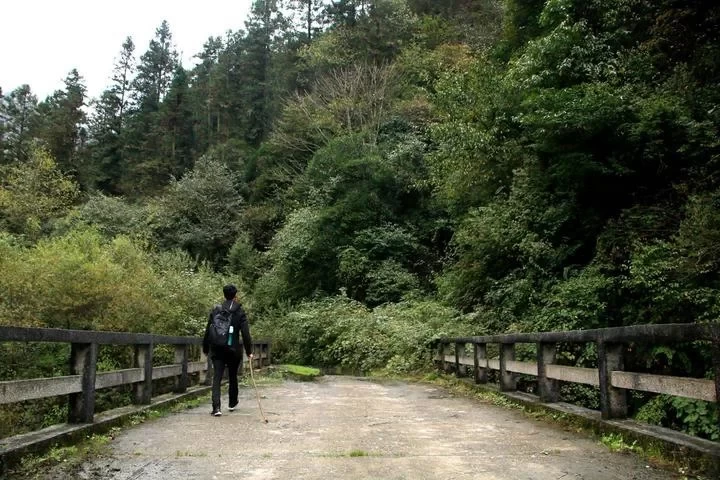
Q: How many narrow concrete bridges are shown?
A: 1